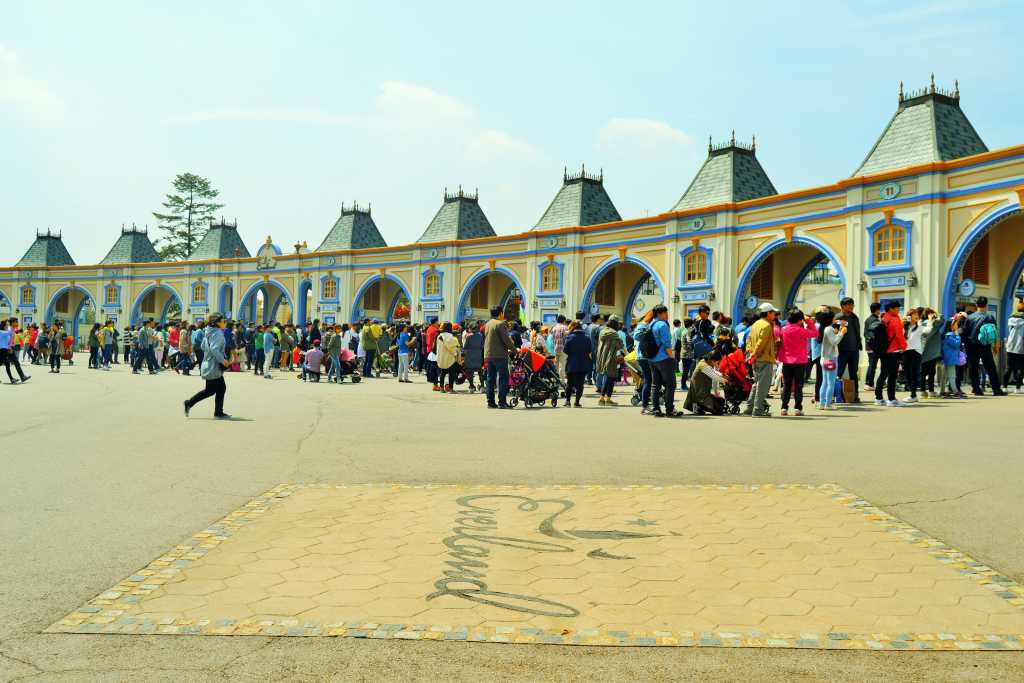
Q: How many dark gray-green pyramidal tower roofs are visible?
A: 8